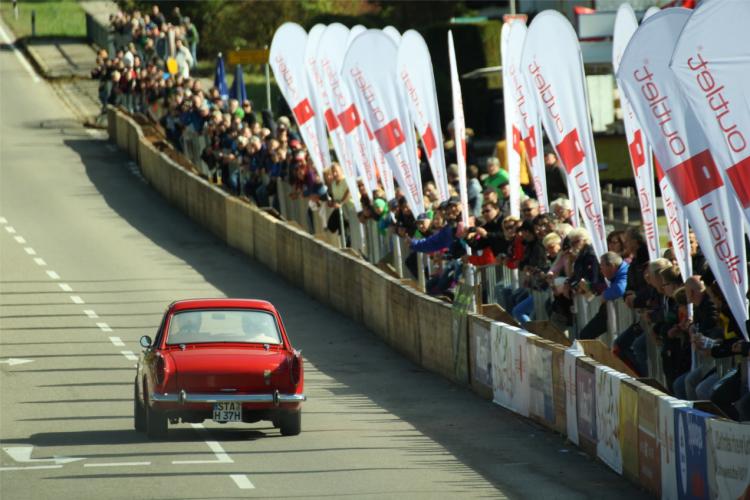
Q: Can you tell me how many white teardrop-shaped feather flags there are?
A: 15